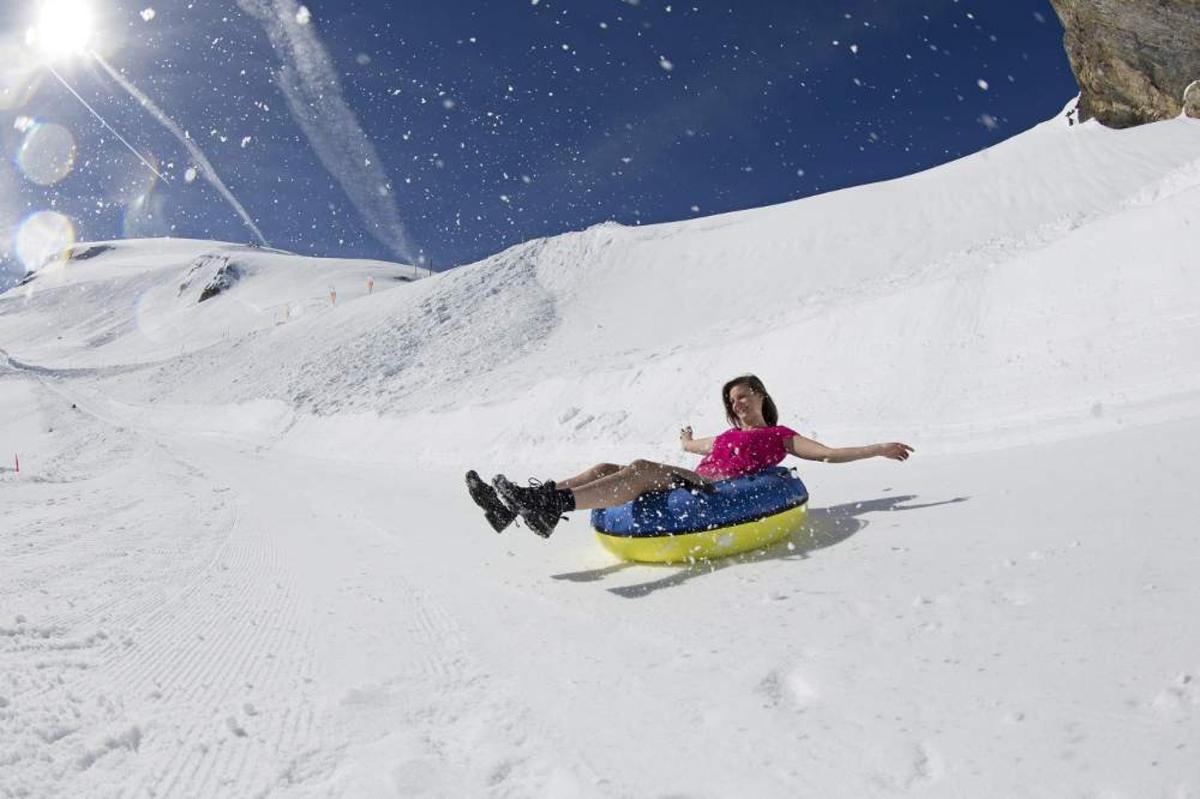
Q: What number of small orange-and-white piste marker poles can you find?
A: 2